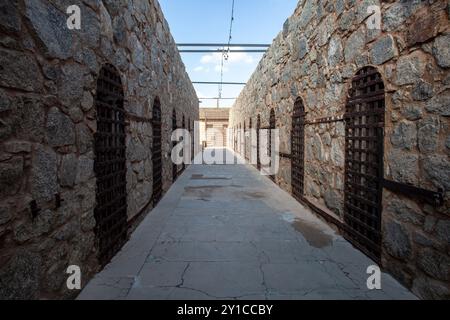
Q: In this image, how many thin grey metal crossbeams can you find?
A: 4